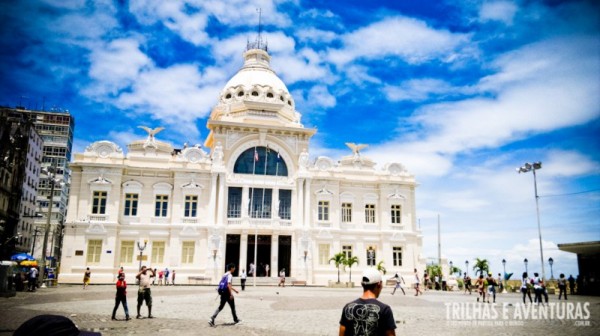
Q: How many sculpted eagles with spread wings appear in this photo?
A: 2